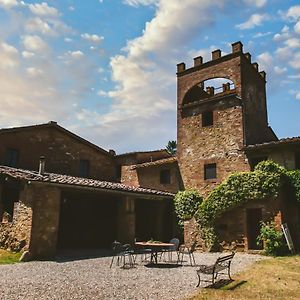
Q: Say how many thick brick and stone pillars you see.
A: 2